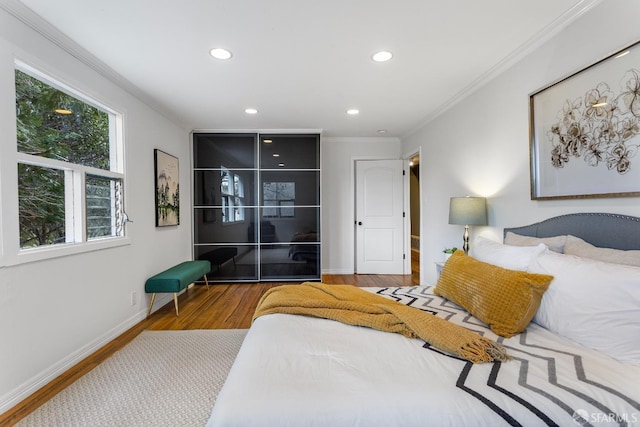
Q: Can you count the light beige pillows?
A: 2